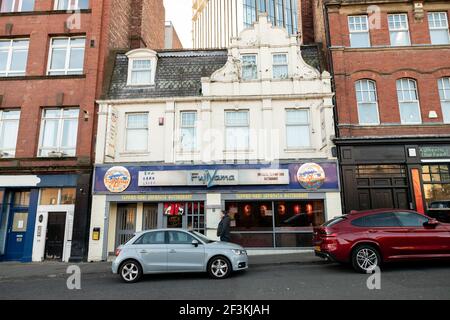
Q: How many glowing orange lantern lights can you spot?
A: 5